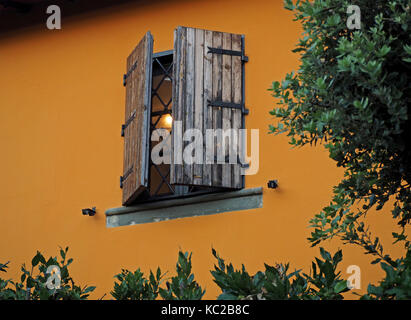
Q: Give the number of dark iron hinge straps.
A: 6